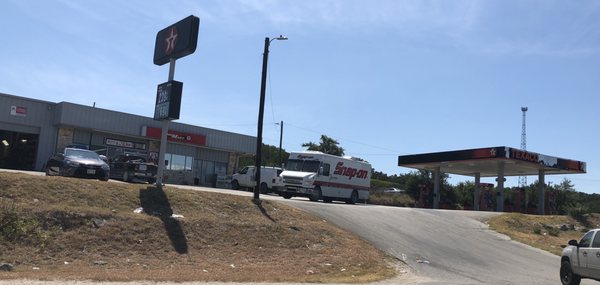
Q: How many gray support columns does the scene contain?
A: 4